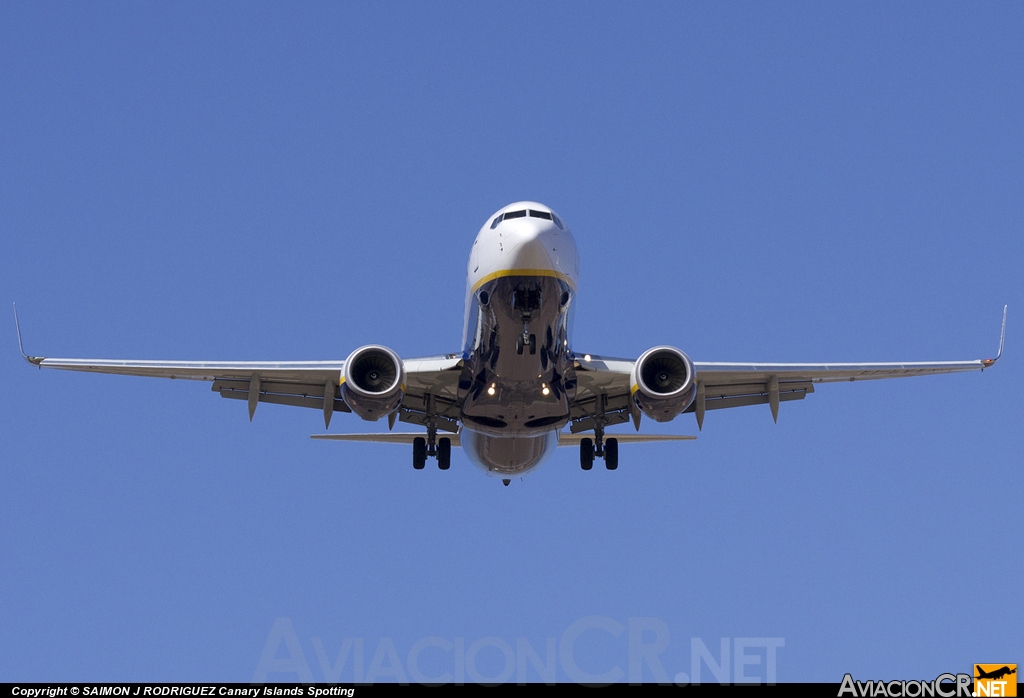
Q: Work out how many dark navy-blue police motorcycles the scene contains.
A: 0